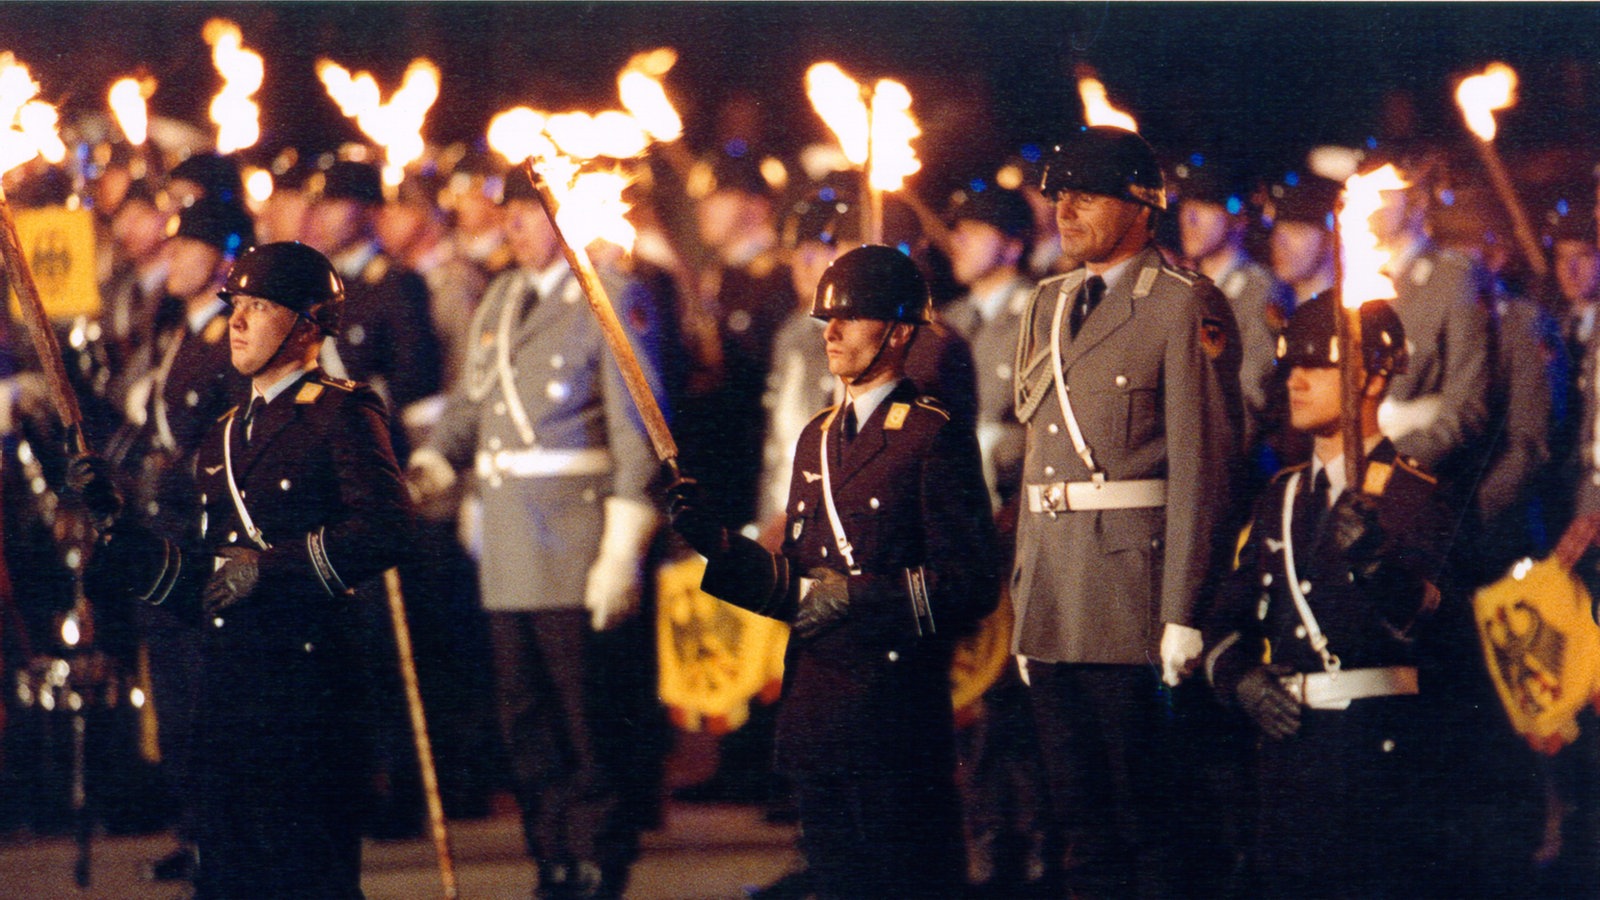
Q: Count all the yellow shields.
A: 4